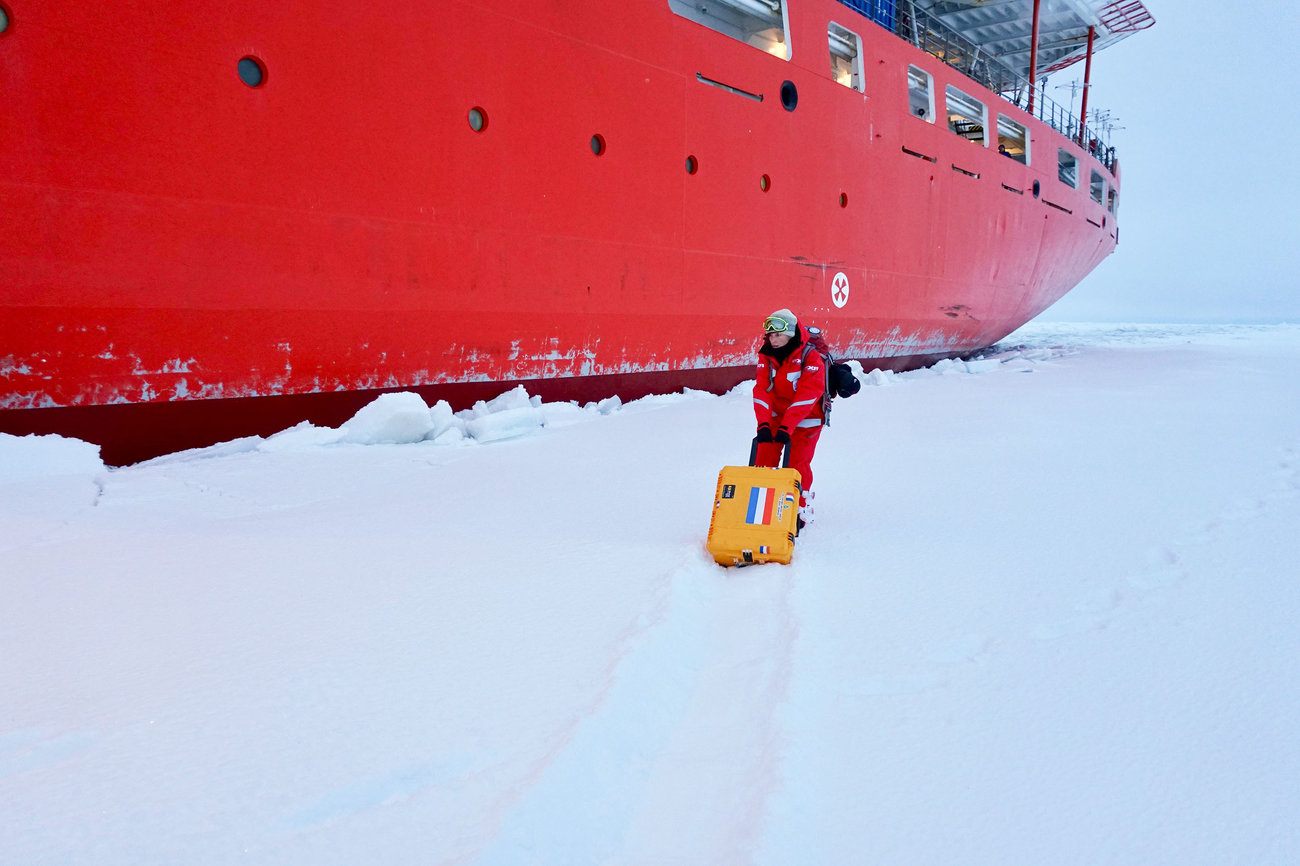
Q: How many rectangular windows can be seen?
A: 8